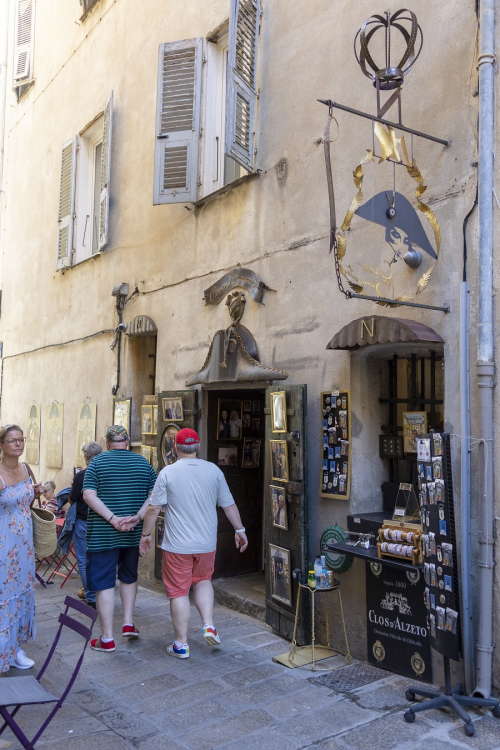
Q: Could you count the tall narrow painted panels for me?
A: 3